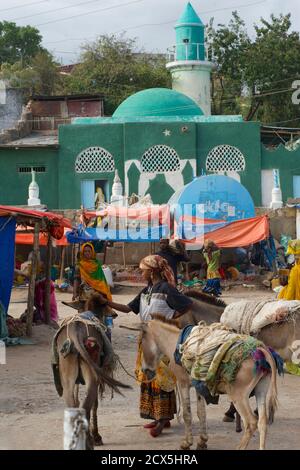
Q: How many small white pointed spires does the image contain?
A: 3